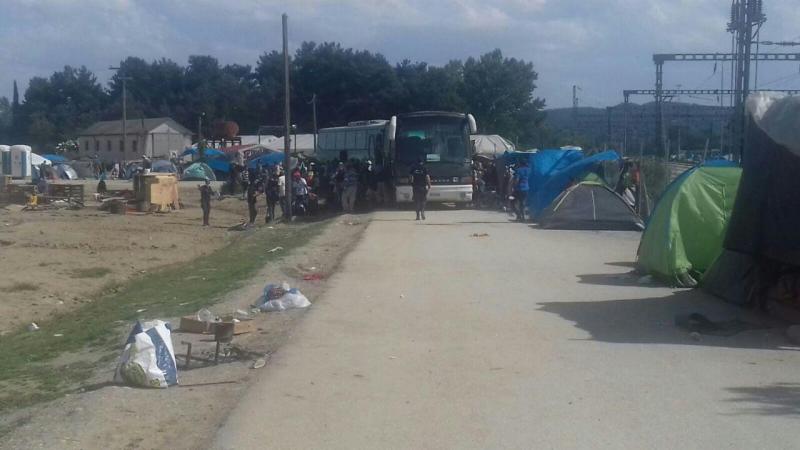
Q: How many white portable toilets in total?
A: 2